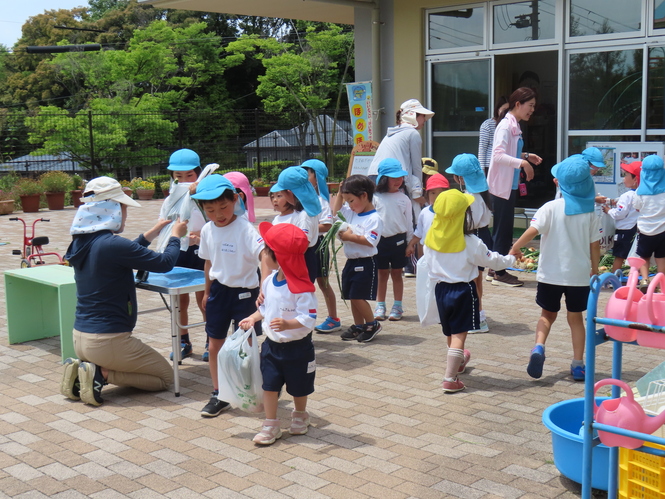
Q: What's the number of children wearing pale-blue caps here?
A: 9